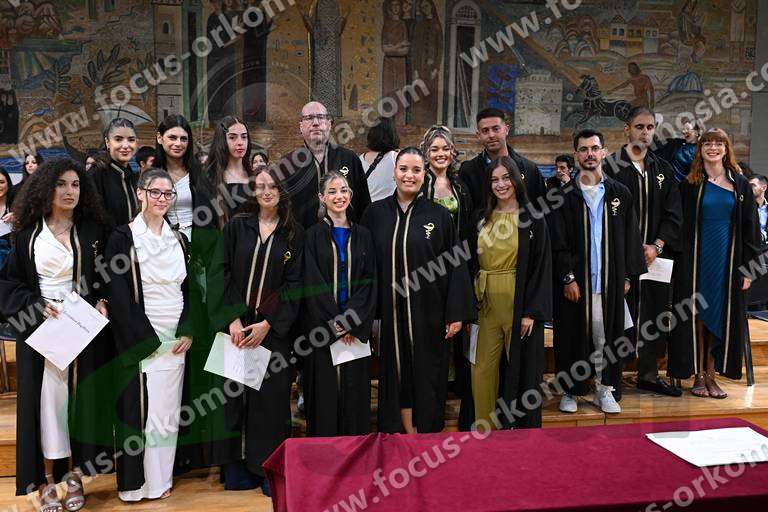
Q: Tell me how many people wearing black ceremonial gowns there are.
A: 15